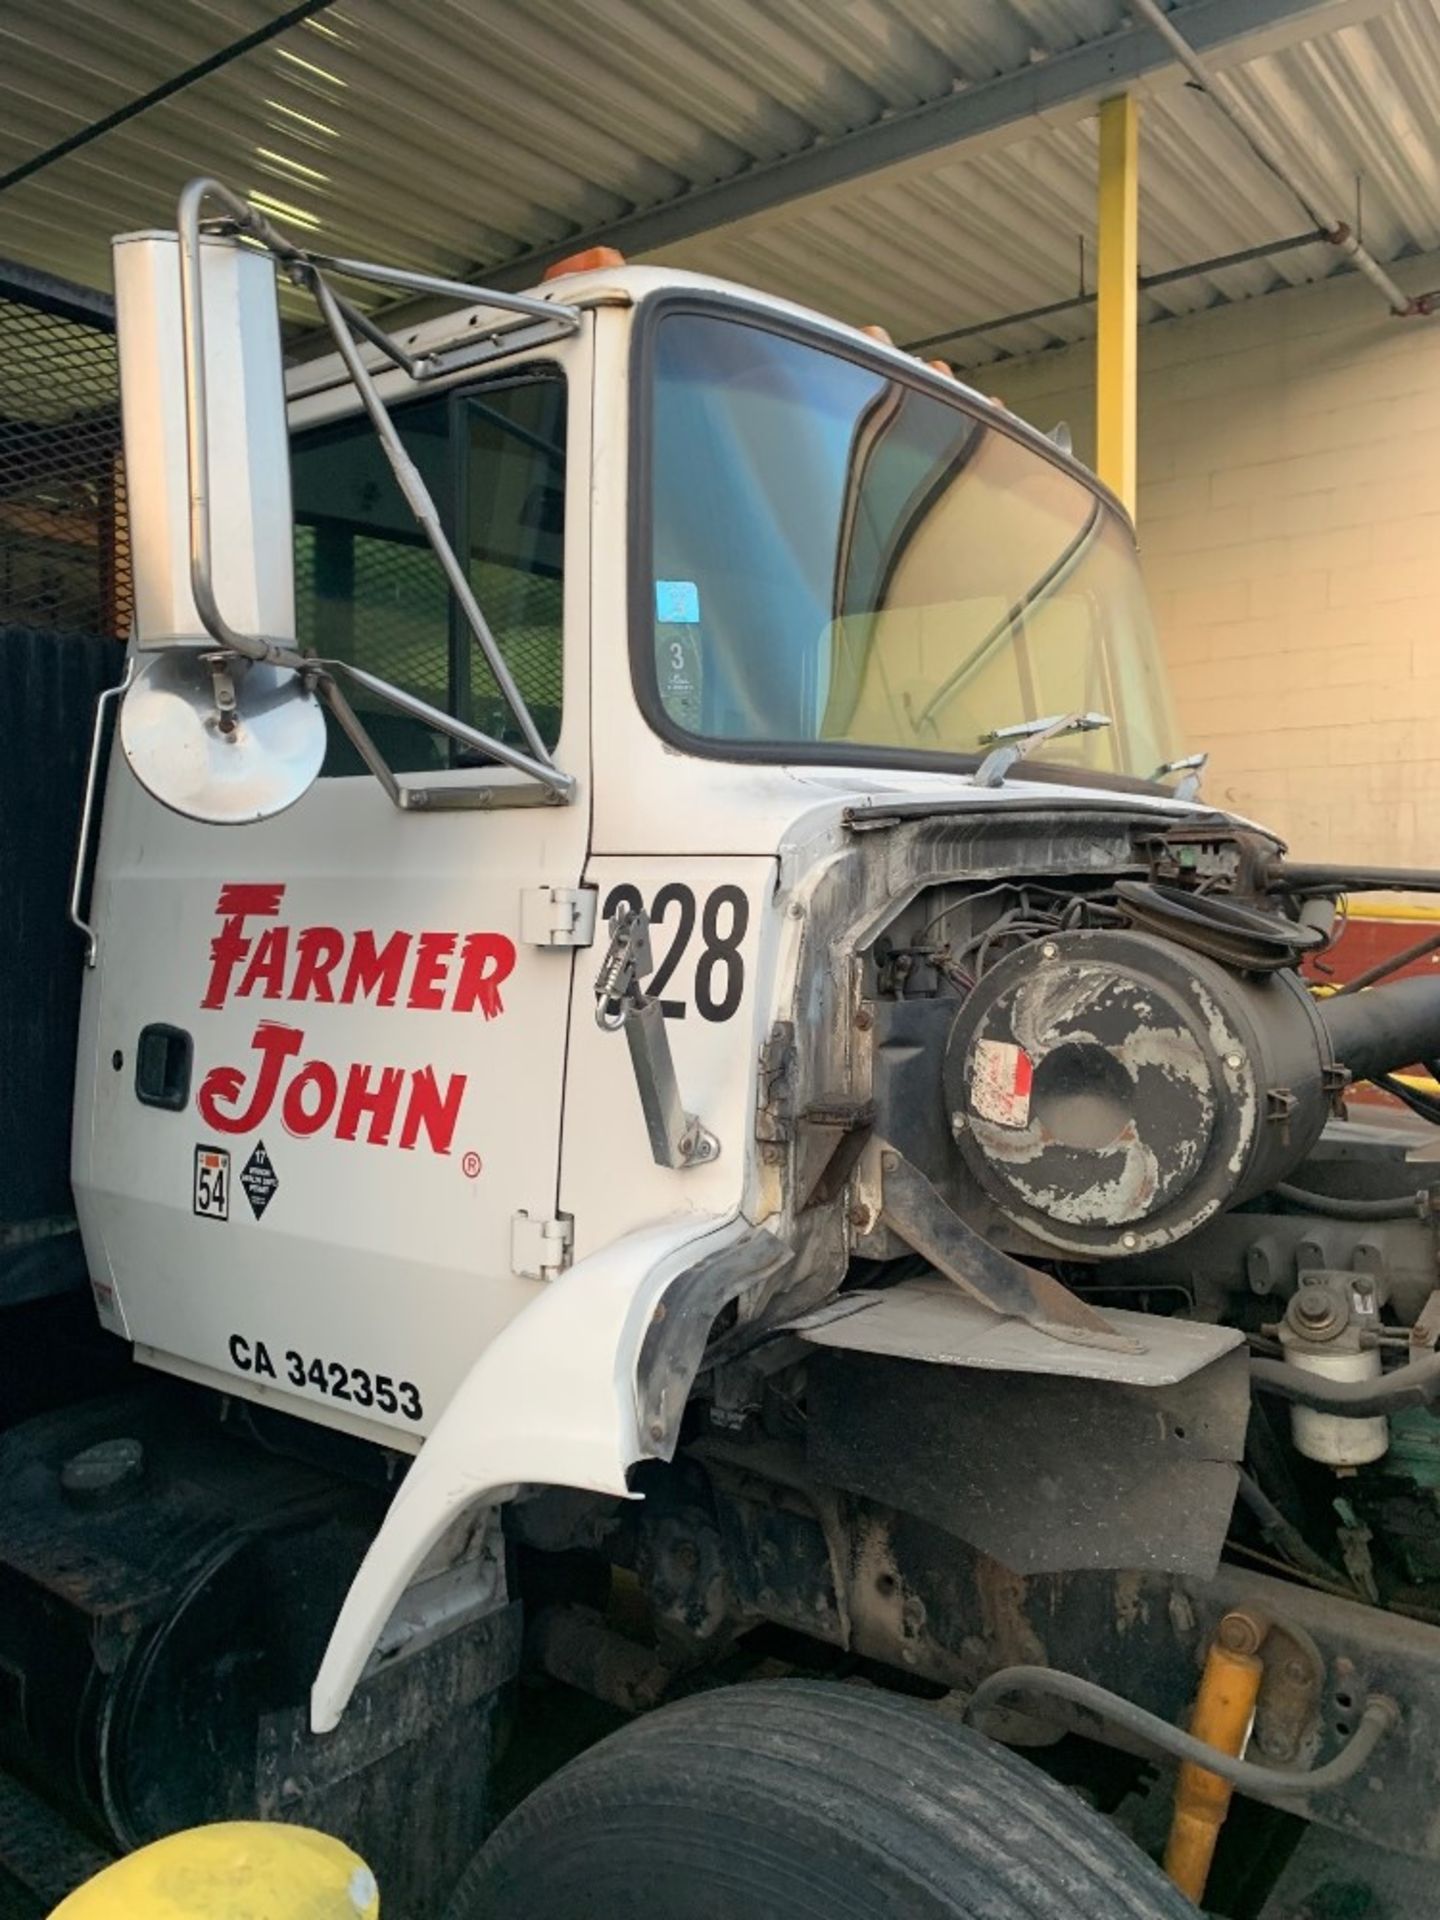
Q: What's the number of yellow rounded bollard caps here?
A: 1